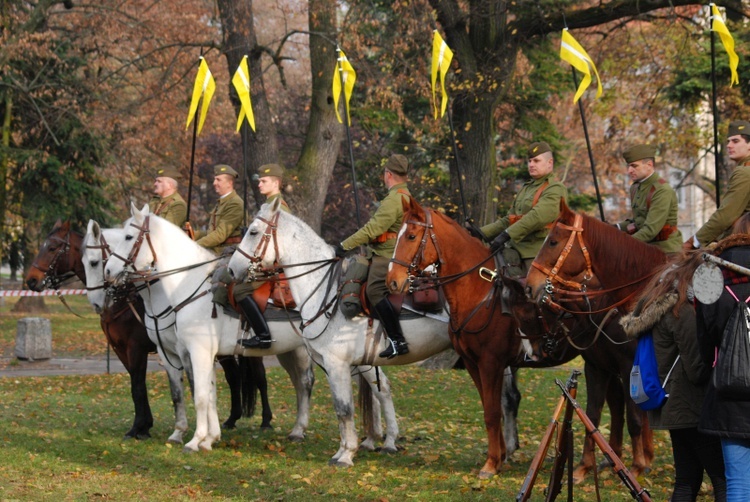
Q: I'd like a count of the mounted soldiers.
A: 7